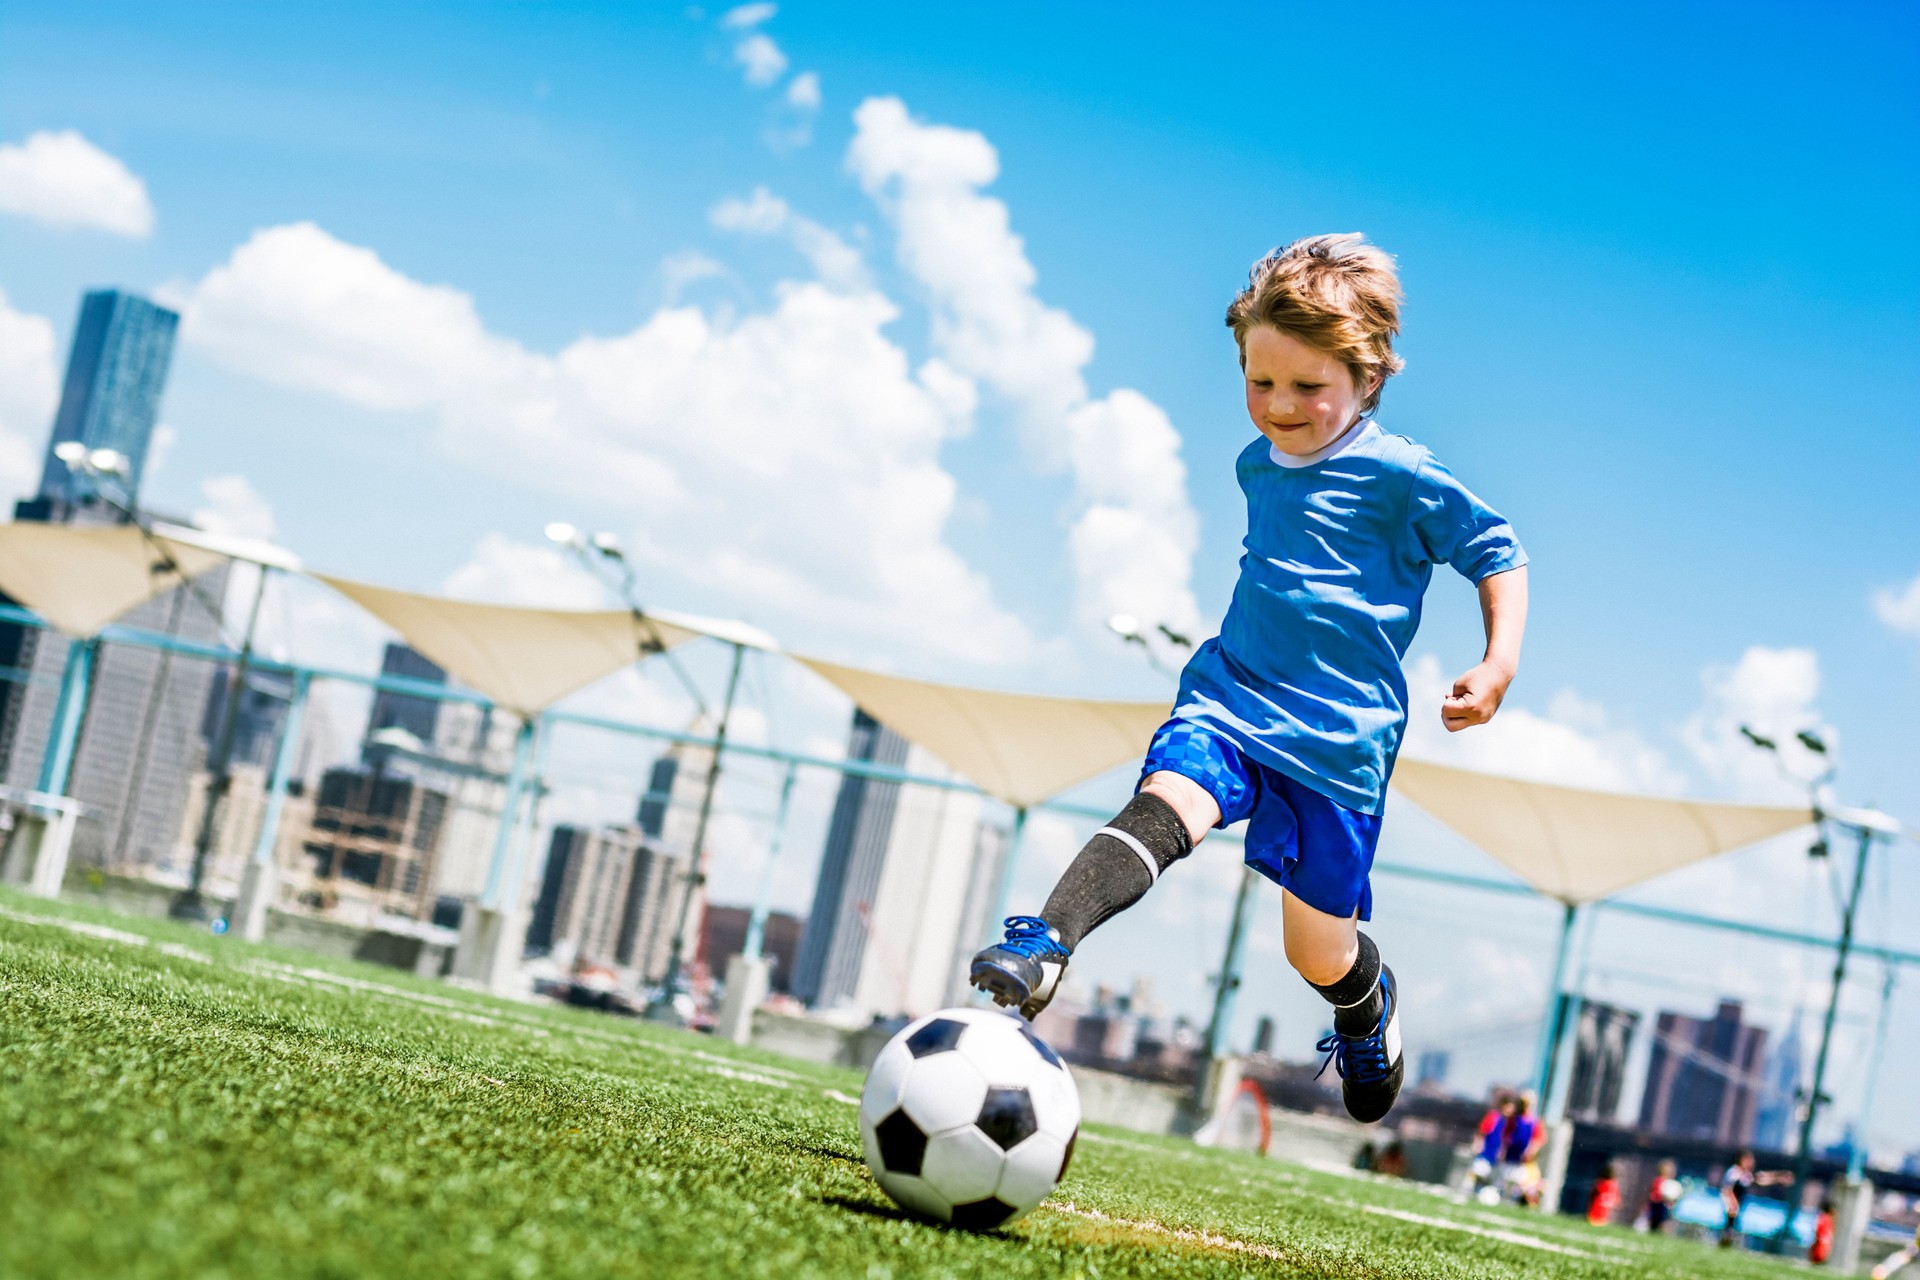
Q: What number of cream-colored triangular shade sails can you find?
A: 4